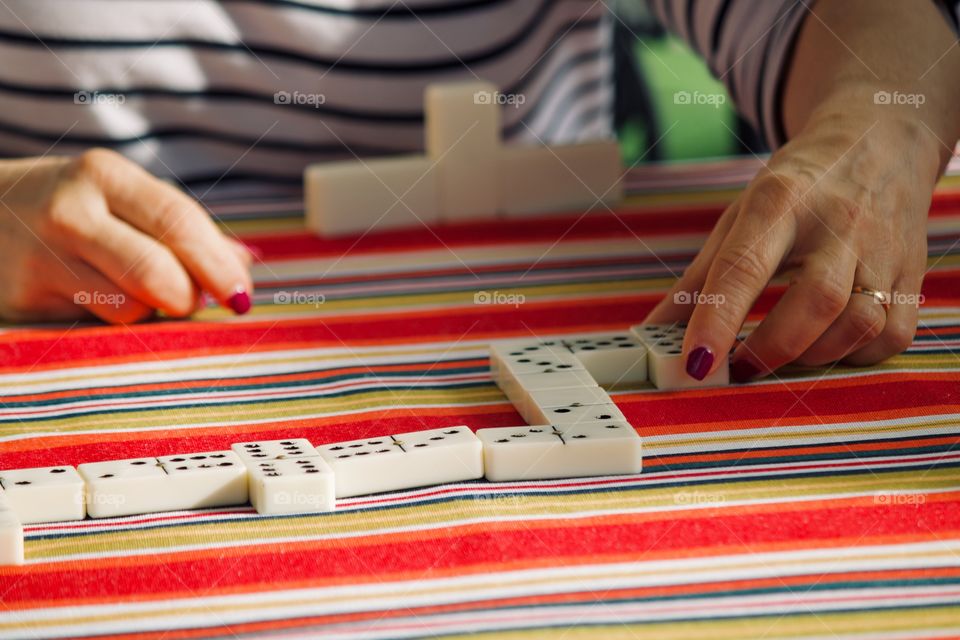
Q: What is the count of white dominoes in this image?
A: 13